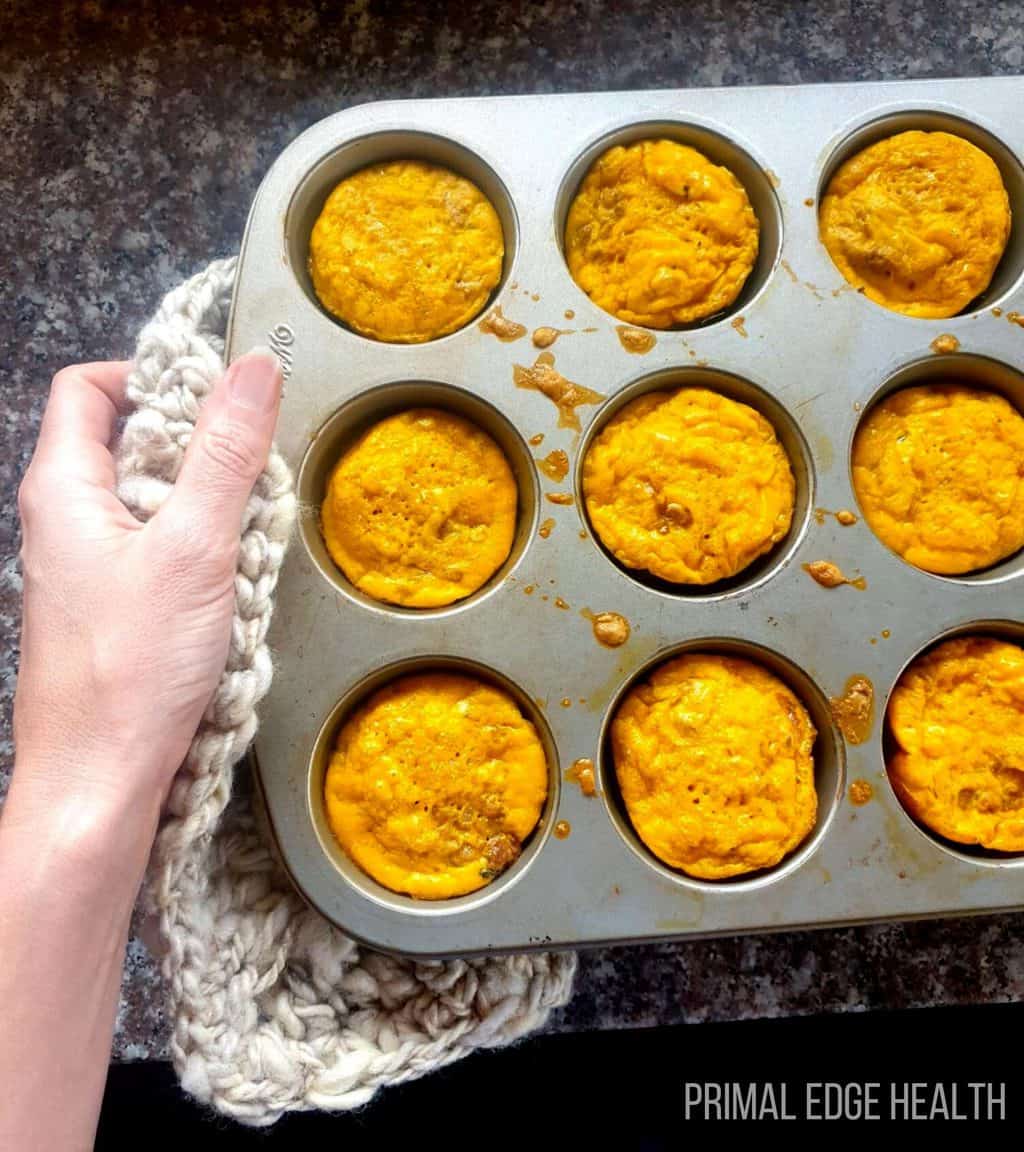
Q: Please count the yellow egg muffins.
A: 9